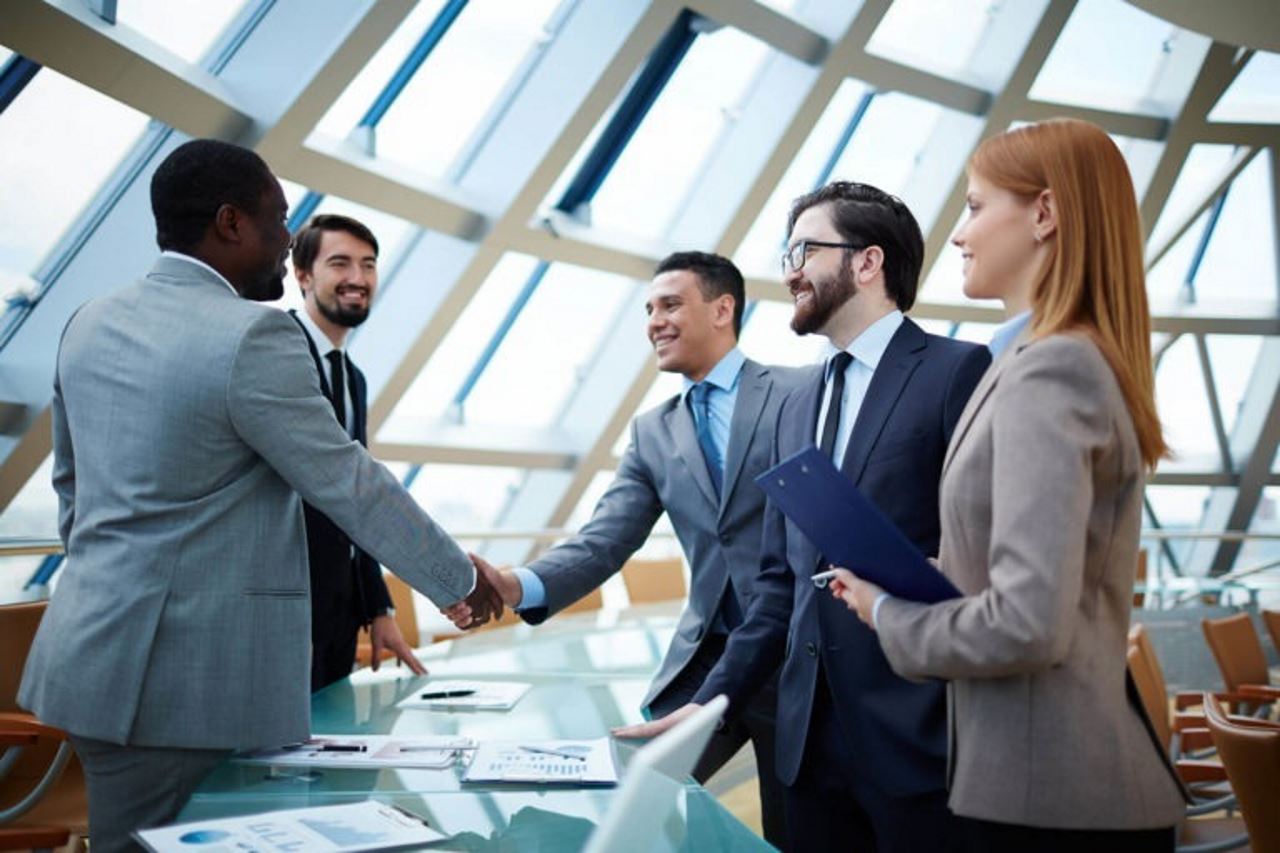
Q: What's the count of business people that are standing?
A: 5